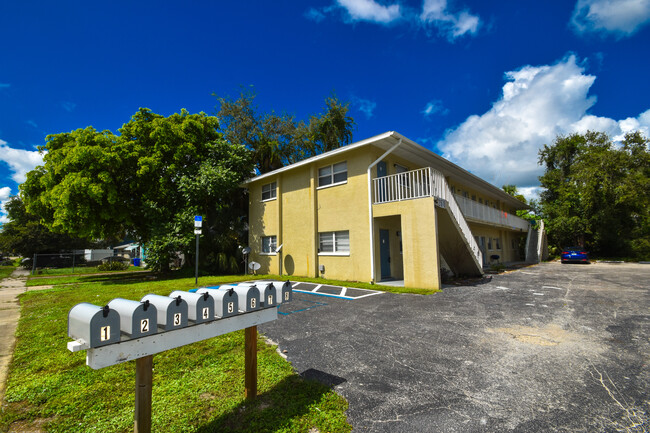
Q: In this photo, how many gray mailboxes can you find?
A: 8